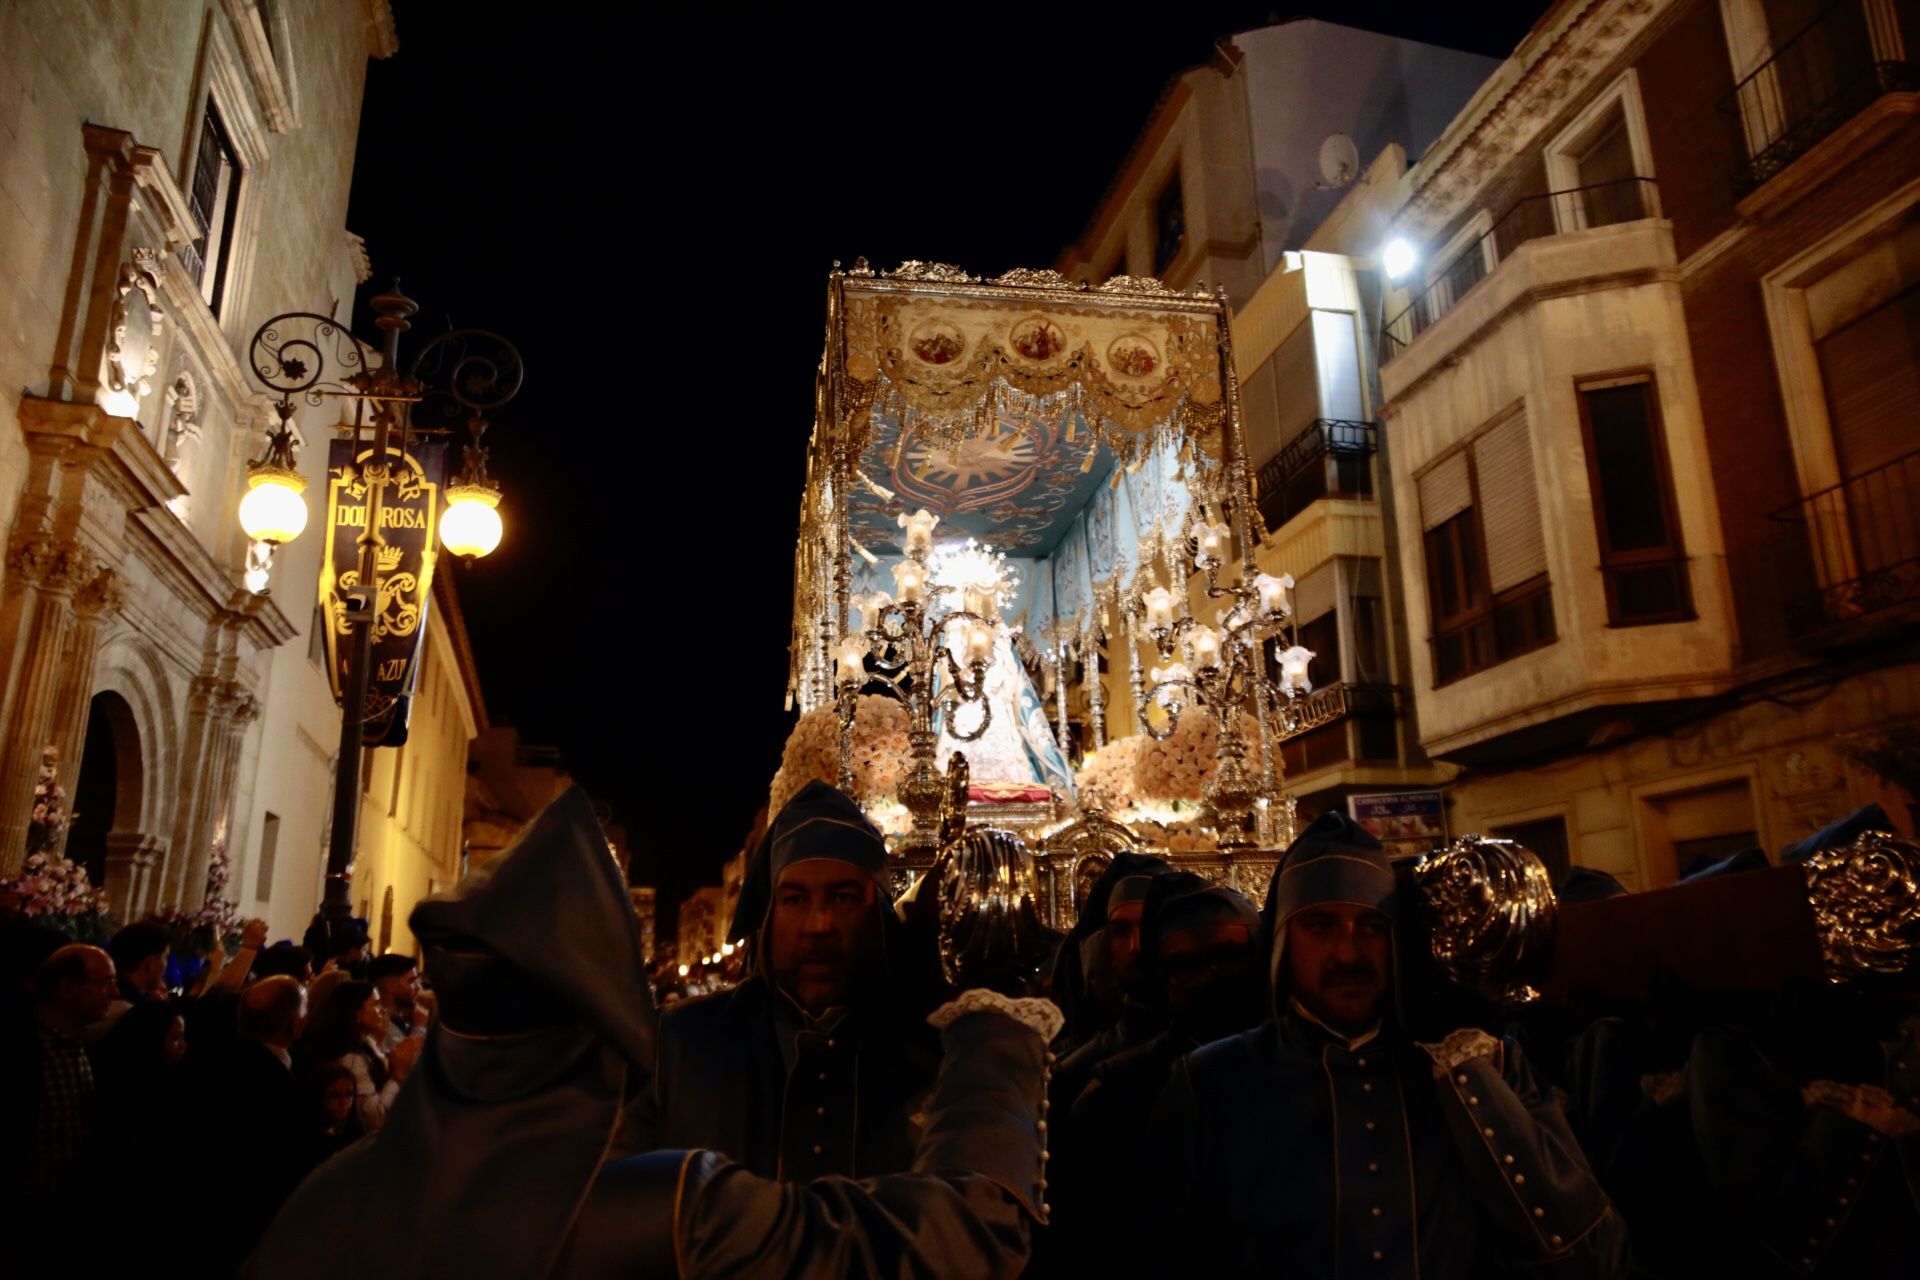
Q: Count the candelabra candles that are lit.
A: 13